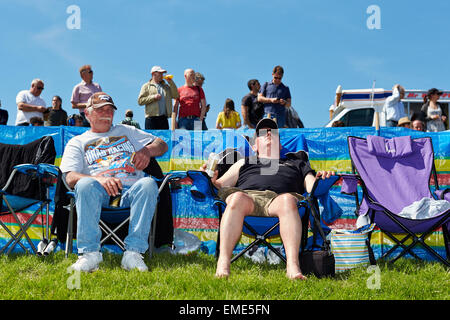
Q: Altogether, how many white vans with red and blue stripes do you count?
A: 1